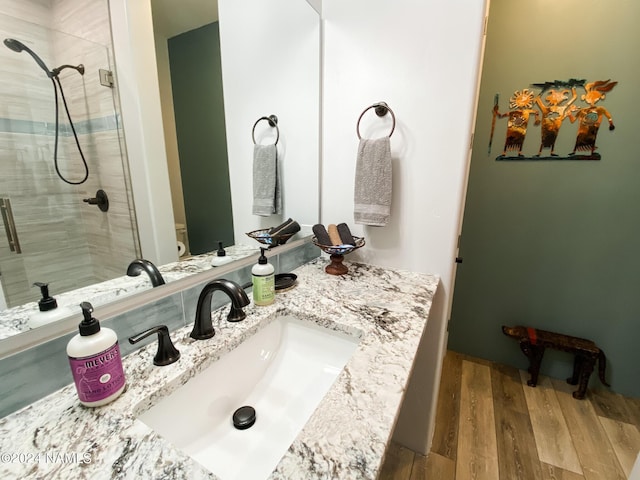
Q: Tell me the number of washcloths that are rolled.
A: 3